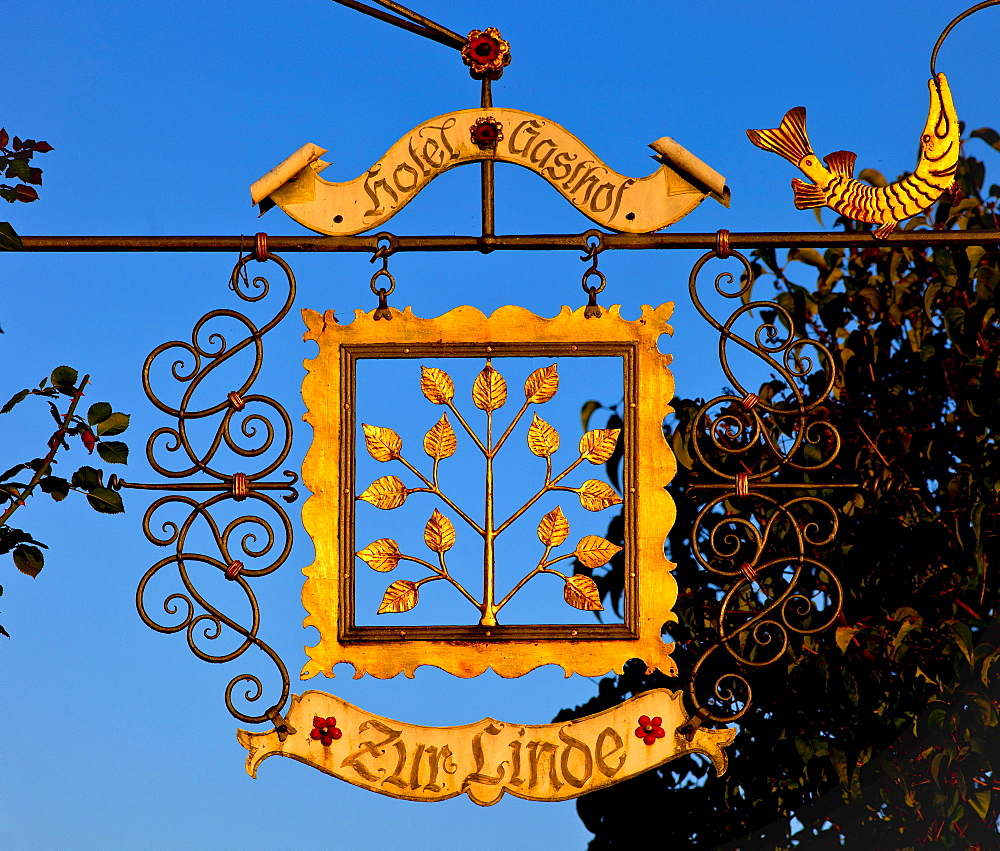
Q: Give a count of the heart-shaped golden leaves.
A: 15